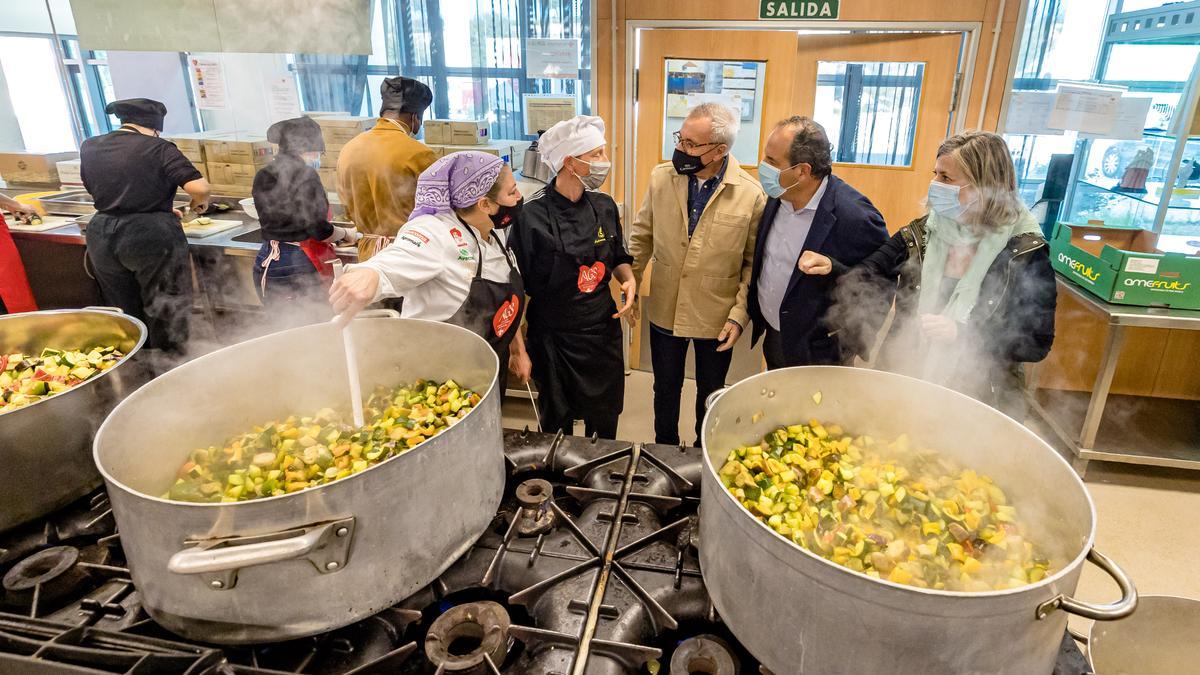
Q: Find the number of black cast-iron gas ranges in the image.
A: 1